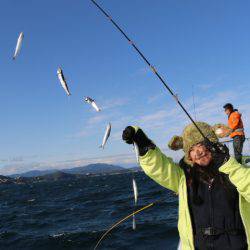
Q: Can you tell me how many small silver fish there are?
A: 7